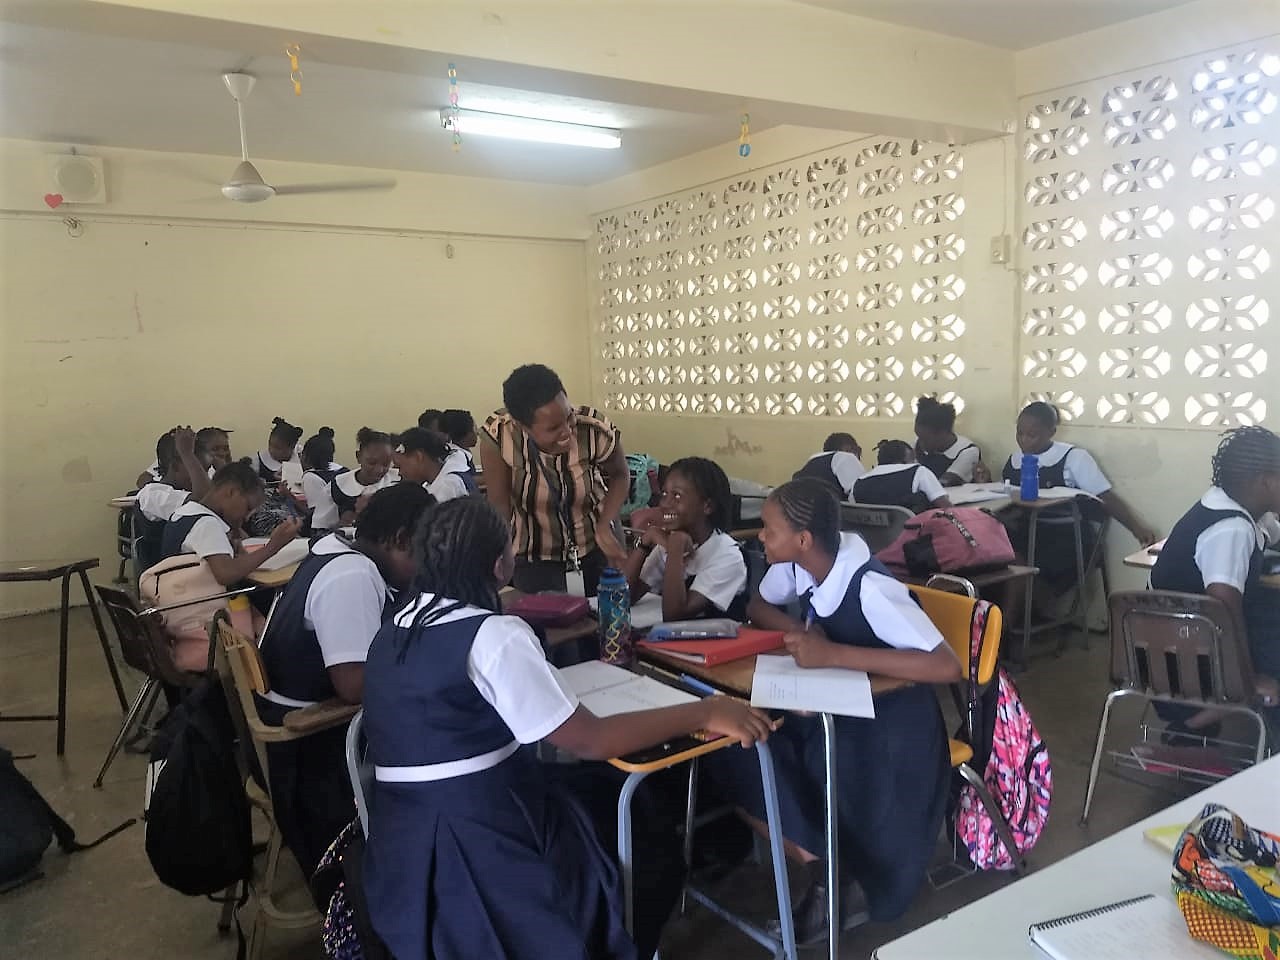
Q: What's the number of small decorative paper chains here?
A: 3